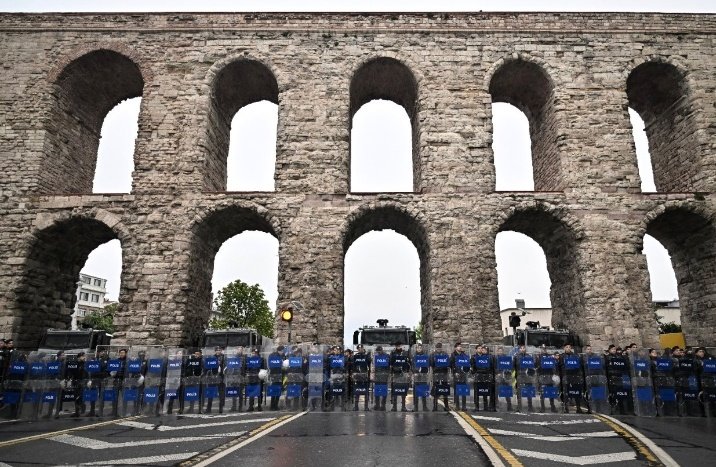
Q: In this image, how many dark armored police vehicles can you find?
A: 4